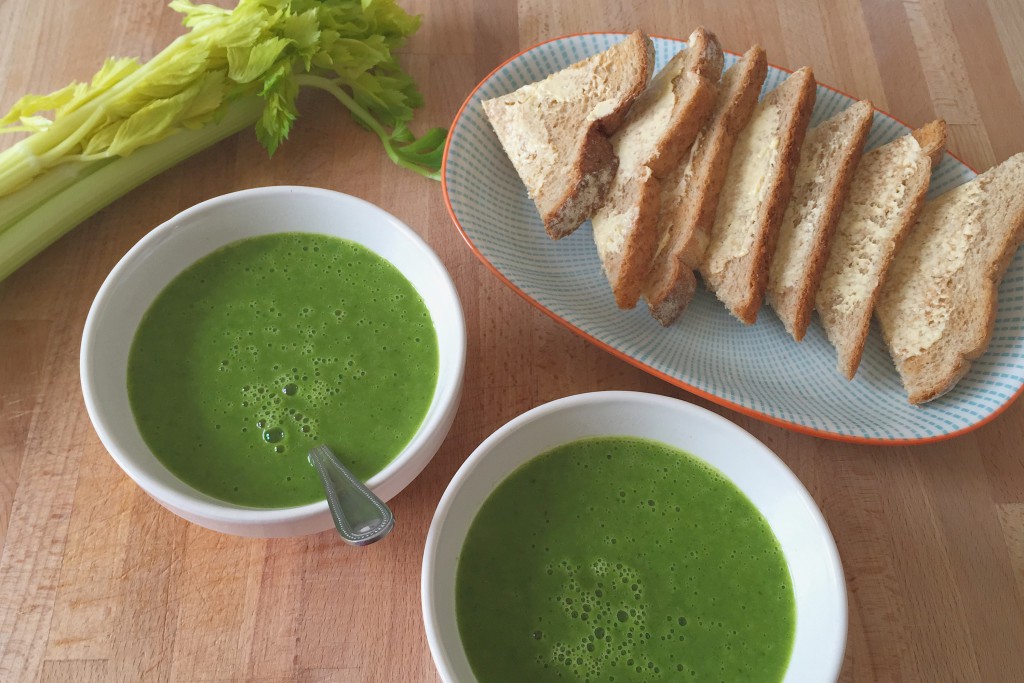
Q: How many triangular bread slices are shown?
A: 7